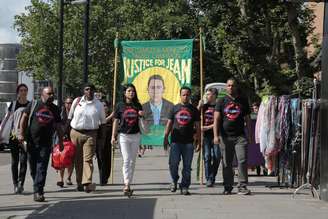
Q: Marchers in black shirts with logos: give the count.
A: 5